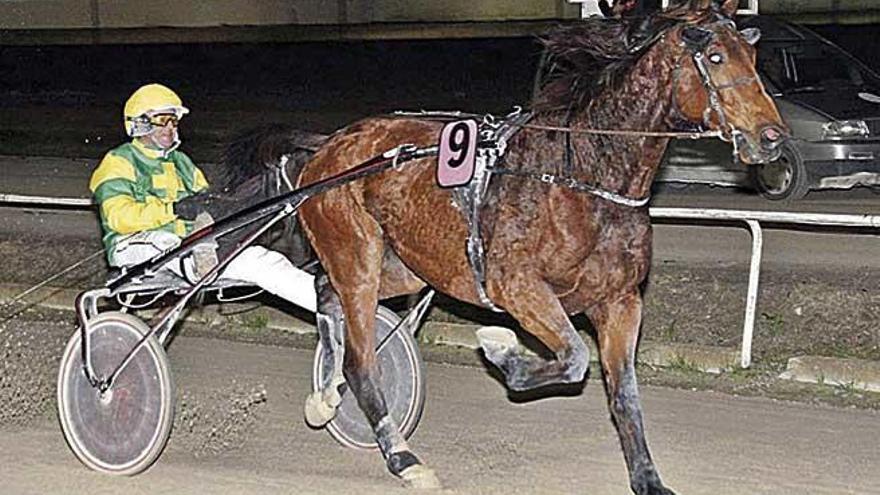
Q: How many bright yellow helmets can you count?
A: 1